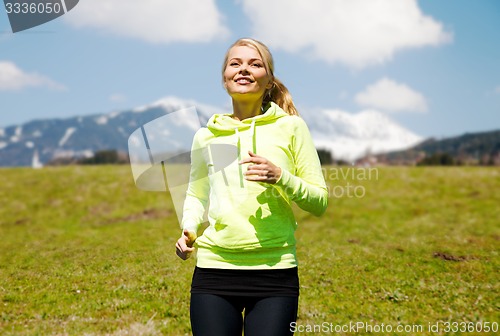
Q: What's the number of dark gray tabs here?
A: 1